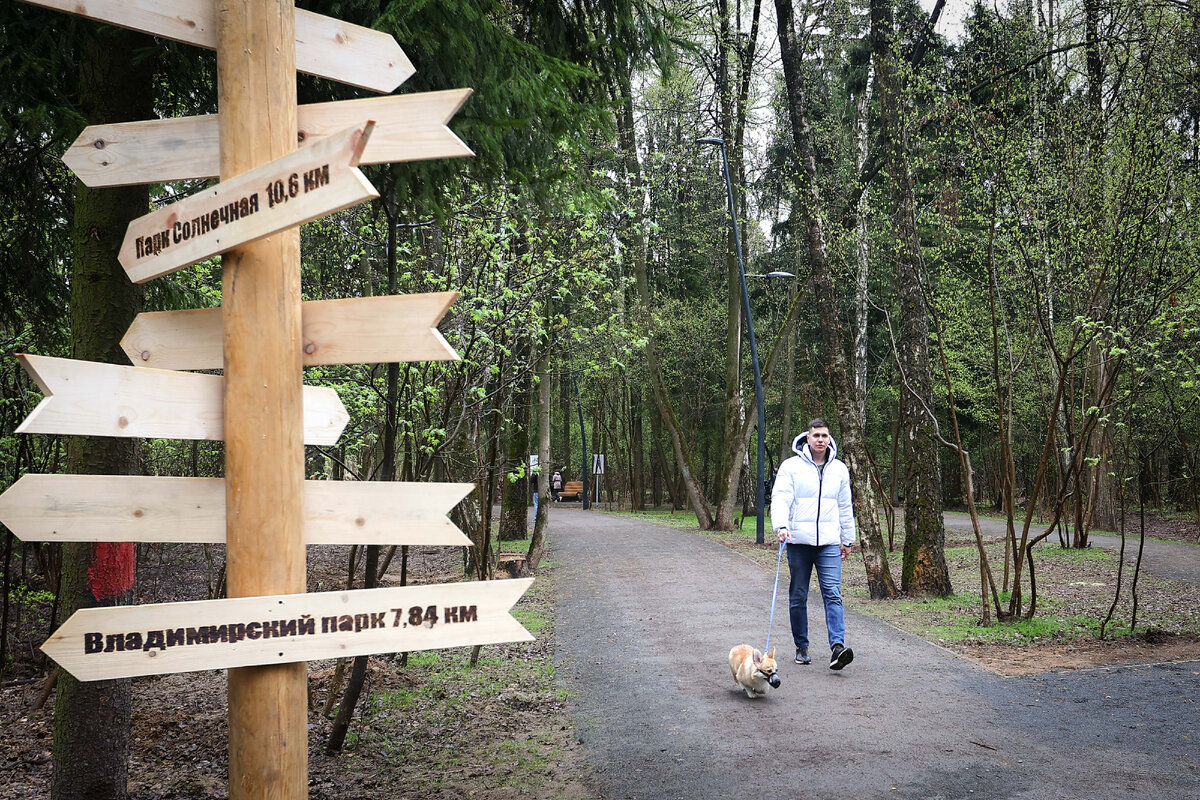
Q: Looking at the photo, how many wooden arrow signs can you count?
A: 7